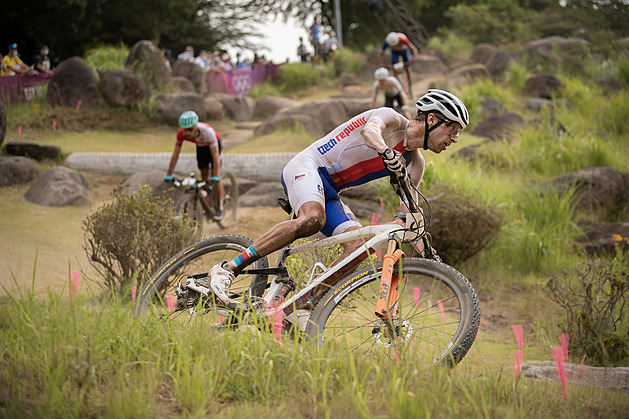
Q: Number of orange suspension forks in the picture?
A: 1